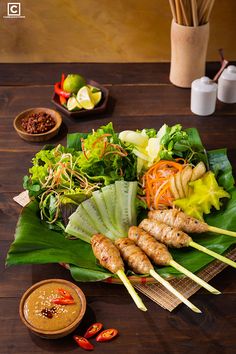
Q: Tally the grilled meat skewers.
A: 5